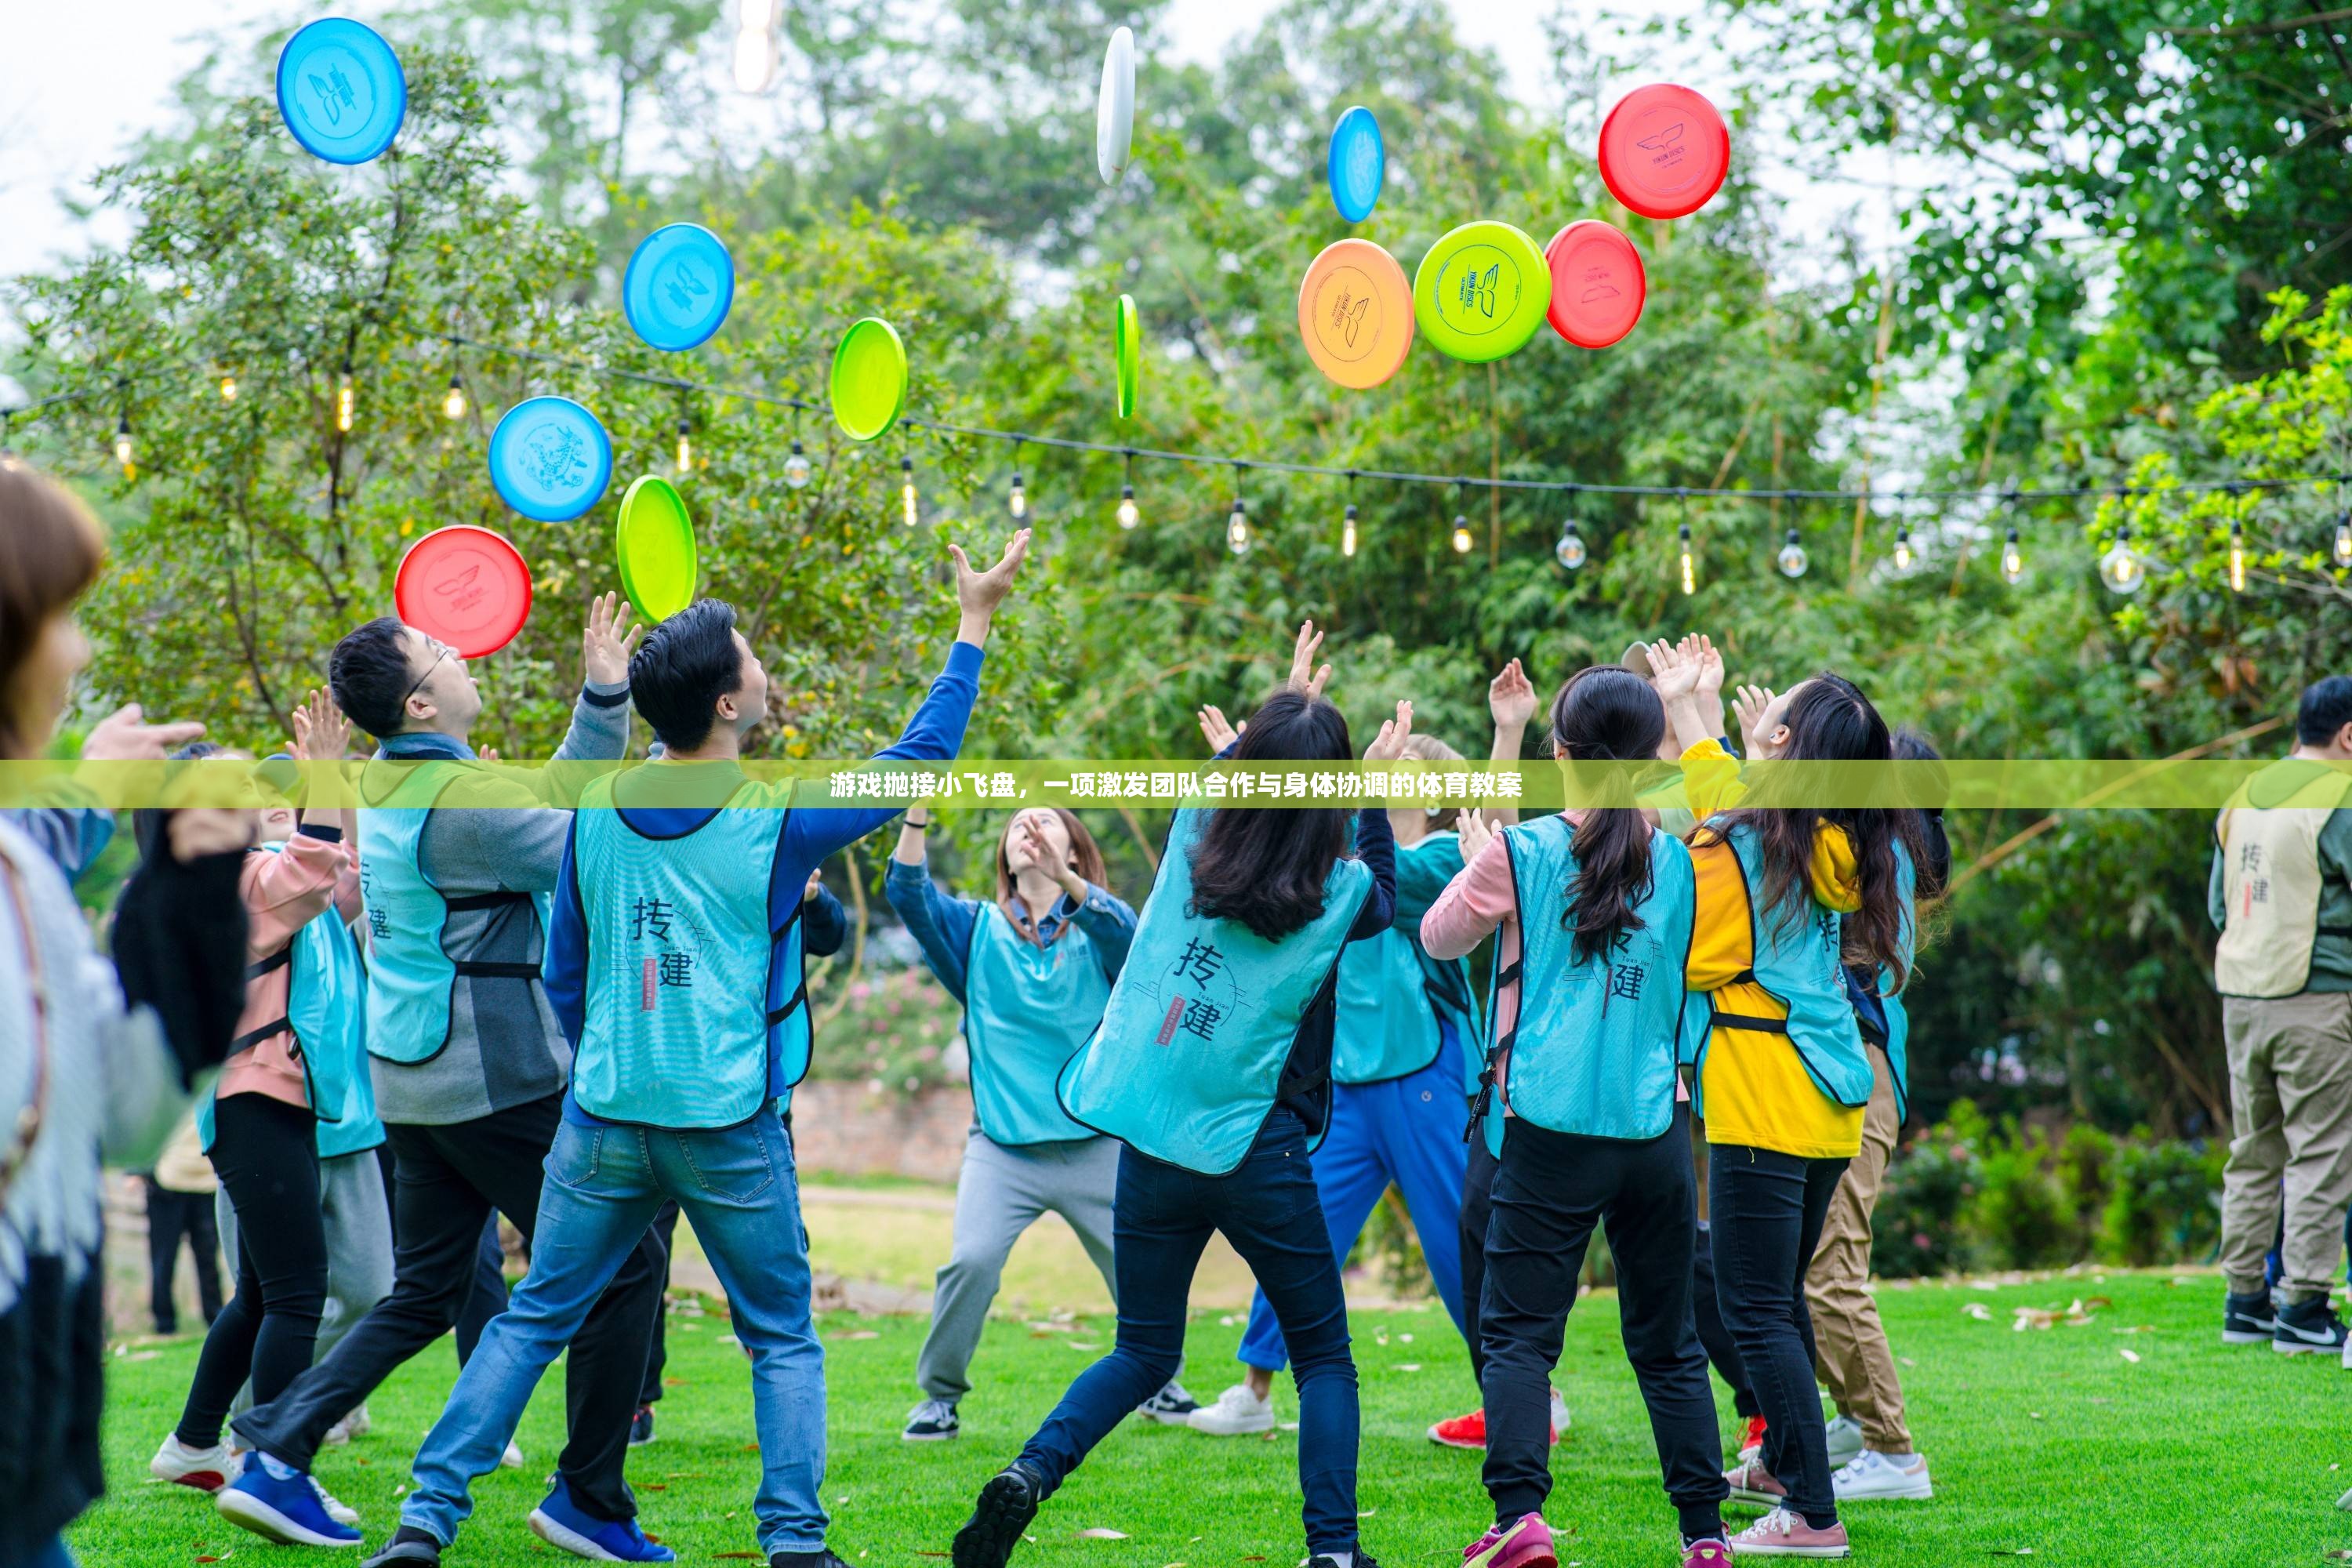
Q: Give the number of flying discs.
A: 13